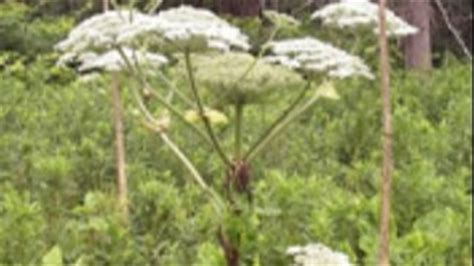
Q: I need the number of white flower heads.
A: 6